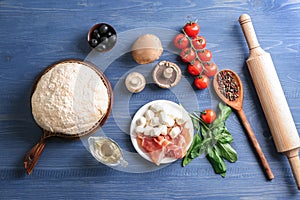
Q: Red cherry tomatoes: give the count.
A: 9